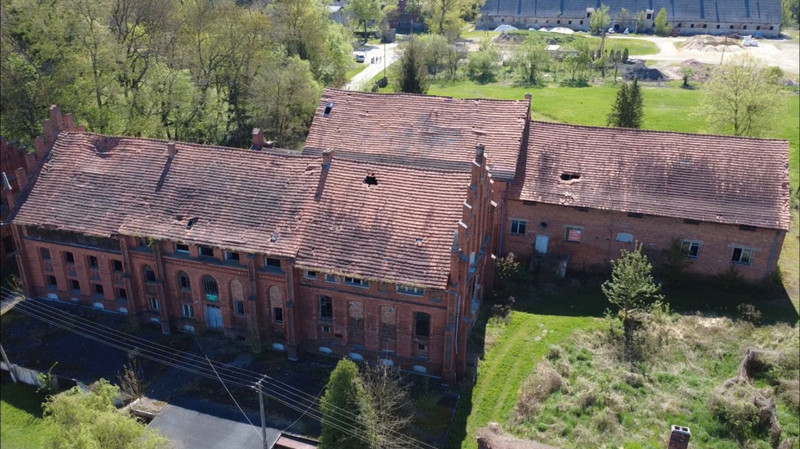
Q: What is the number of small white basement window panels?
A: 11